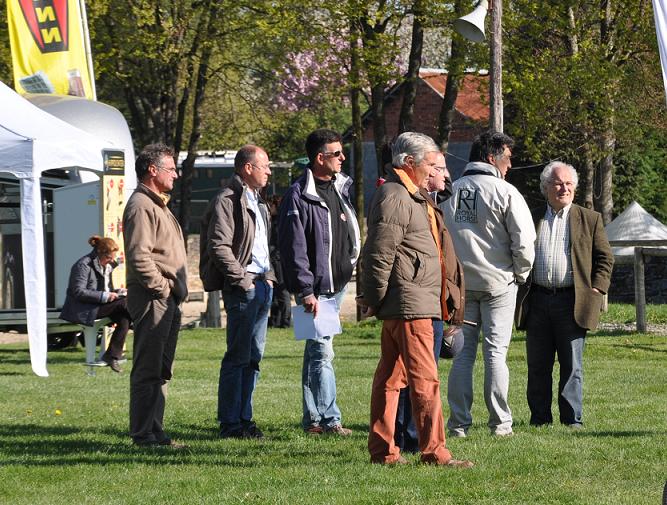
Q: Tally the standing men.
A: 7